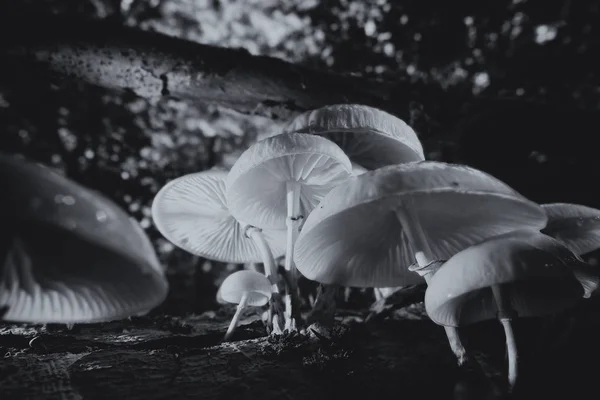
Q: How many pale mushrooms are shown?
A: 8